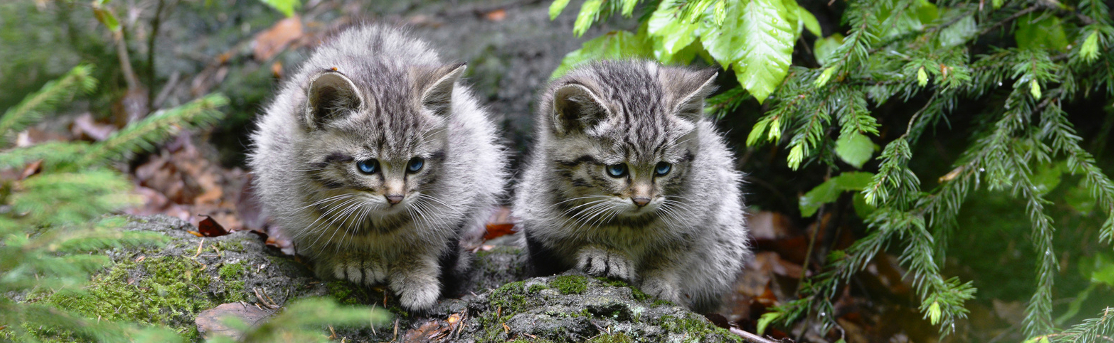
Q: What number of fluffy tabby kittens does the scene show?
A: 2